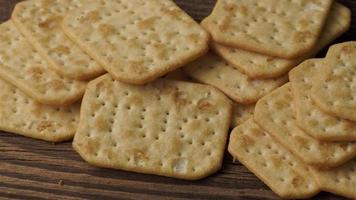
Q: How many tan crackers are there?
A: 14